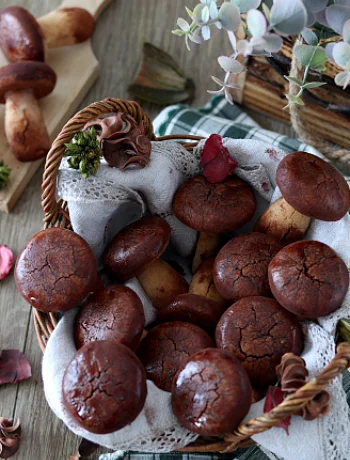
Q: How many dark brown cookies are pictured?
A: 14